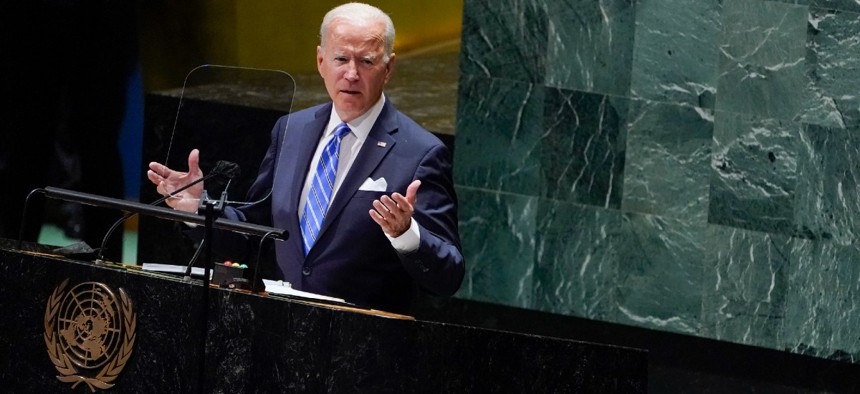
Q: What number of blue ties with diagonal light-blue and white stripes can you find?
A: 1